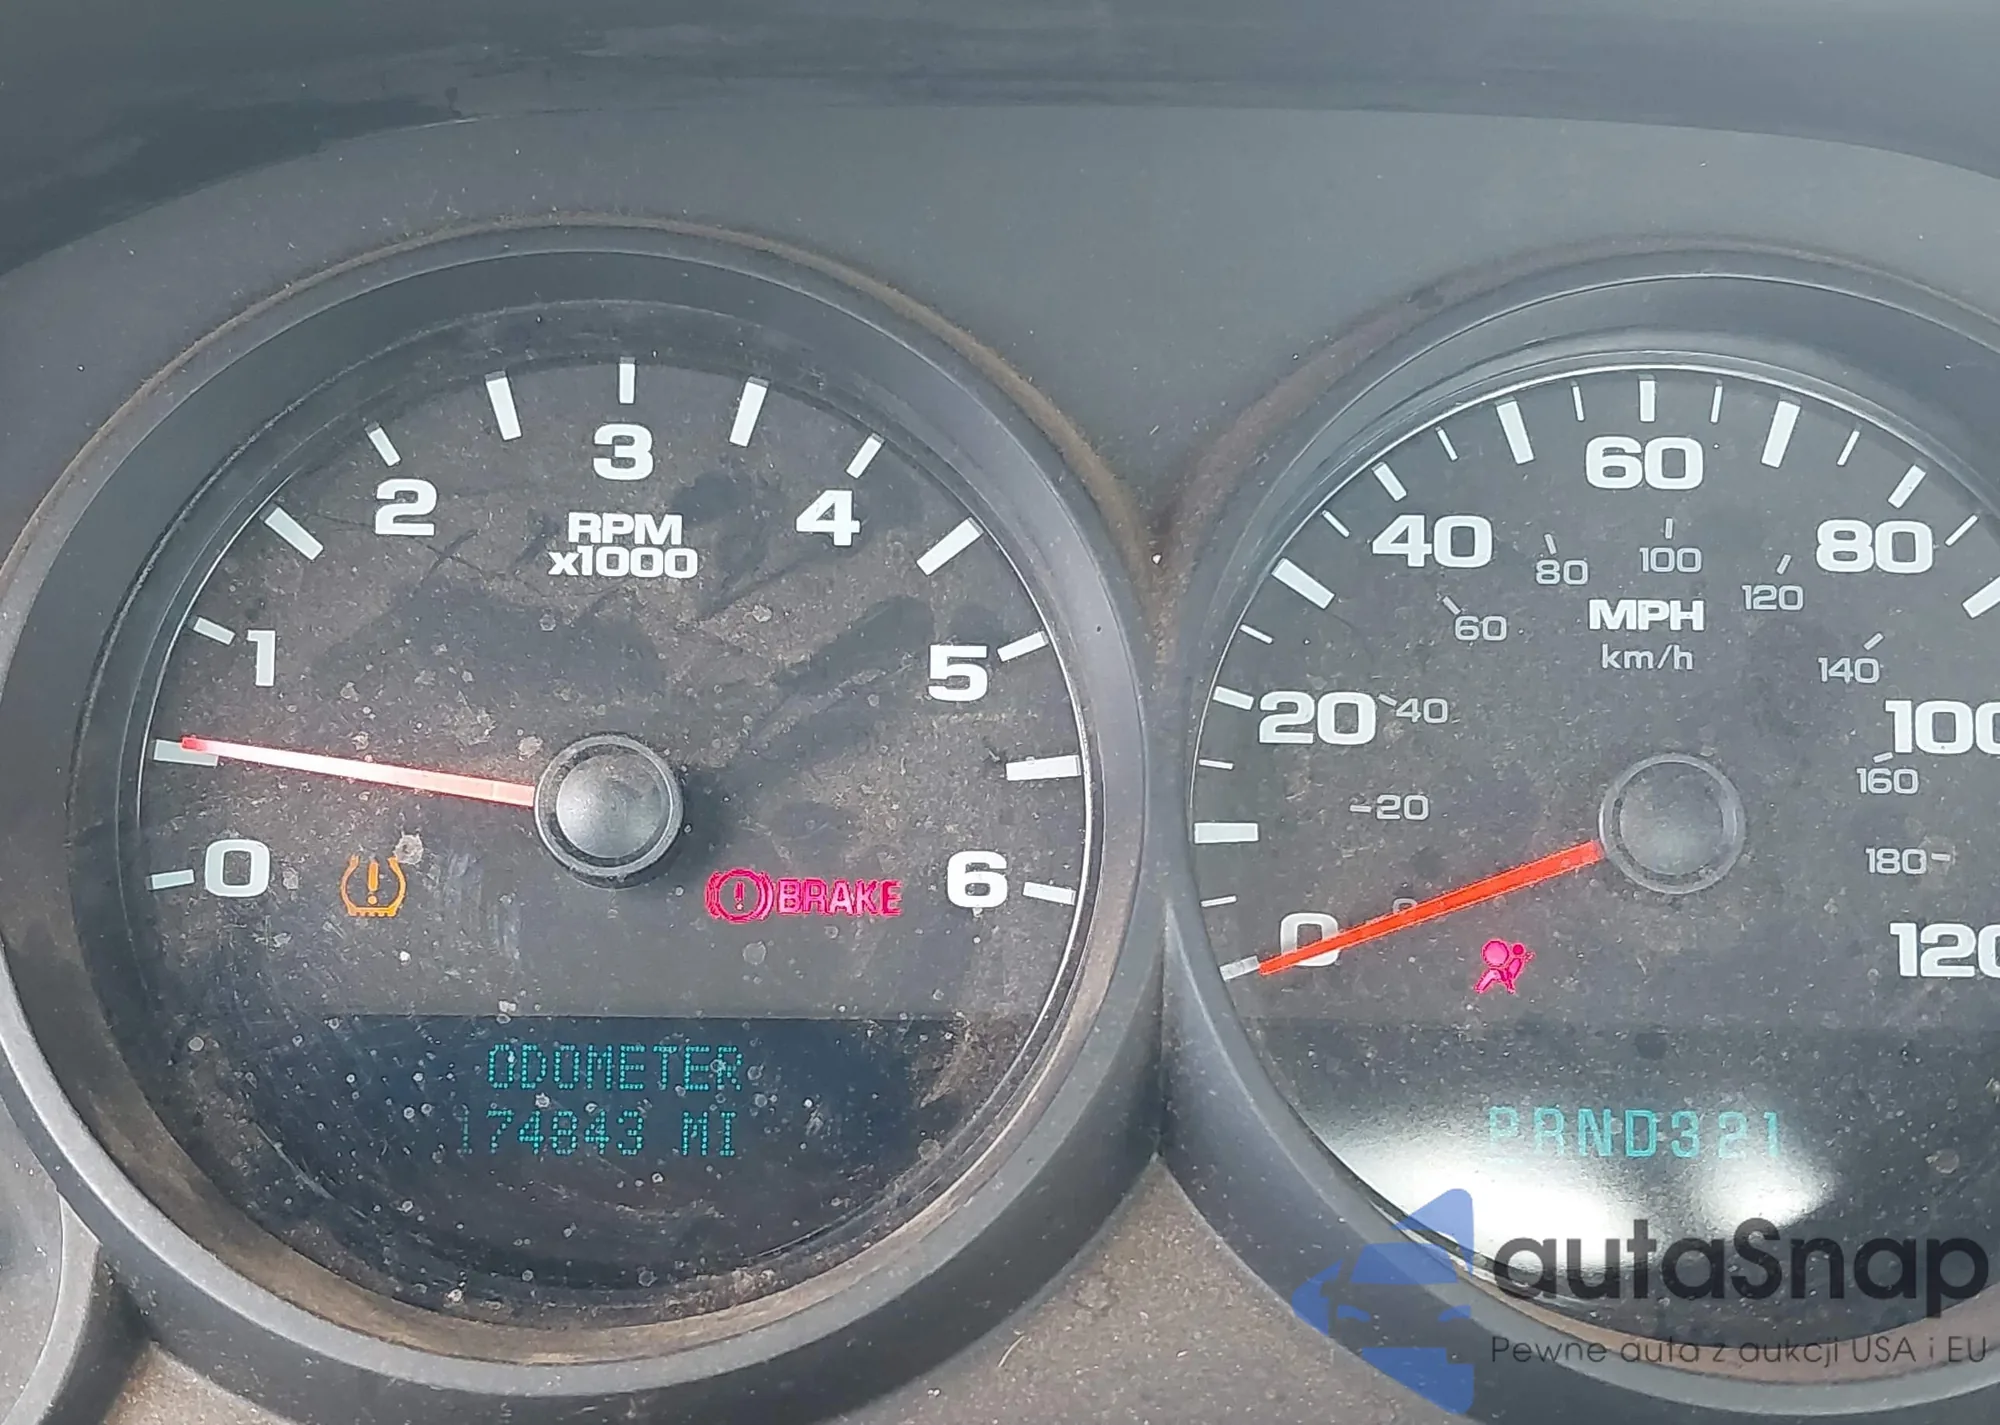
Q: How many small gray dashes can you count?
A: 9